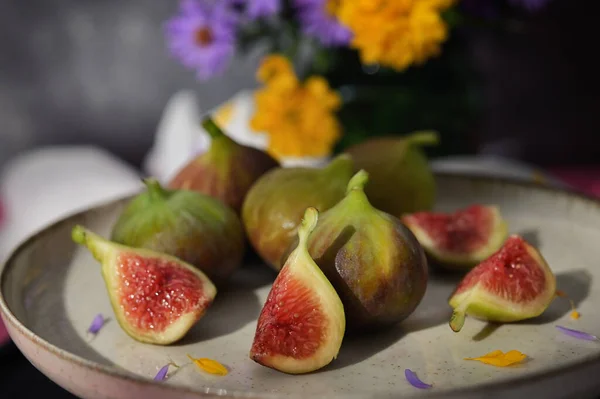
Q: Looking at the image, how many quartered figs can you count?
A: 4